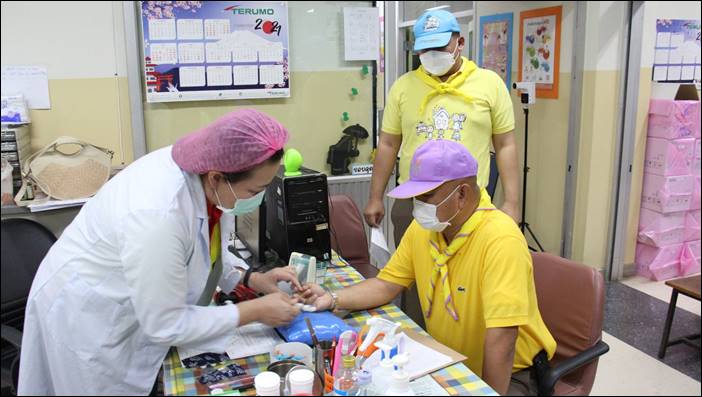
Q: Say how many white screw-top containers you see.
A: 2